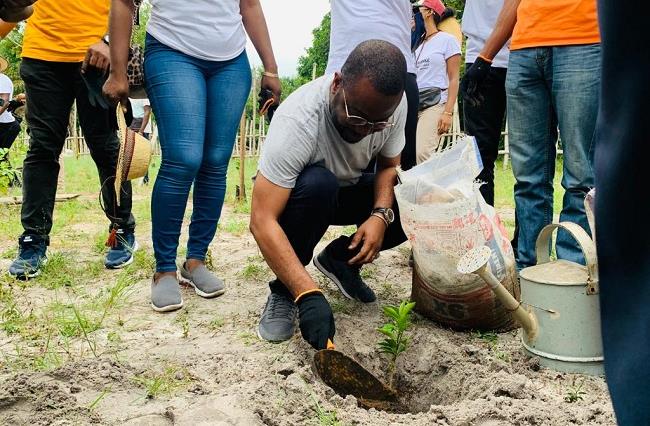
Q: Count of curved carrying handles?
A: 1